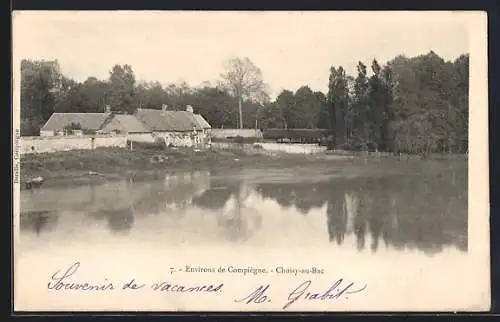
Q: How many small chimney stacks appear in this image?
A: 3